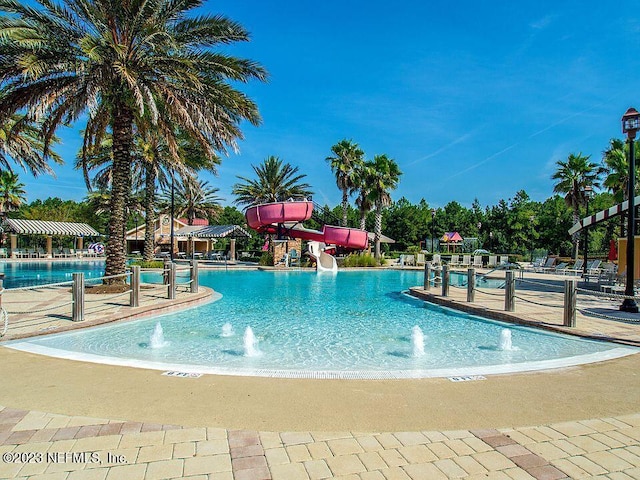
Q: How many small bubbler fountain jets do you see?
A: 5